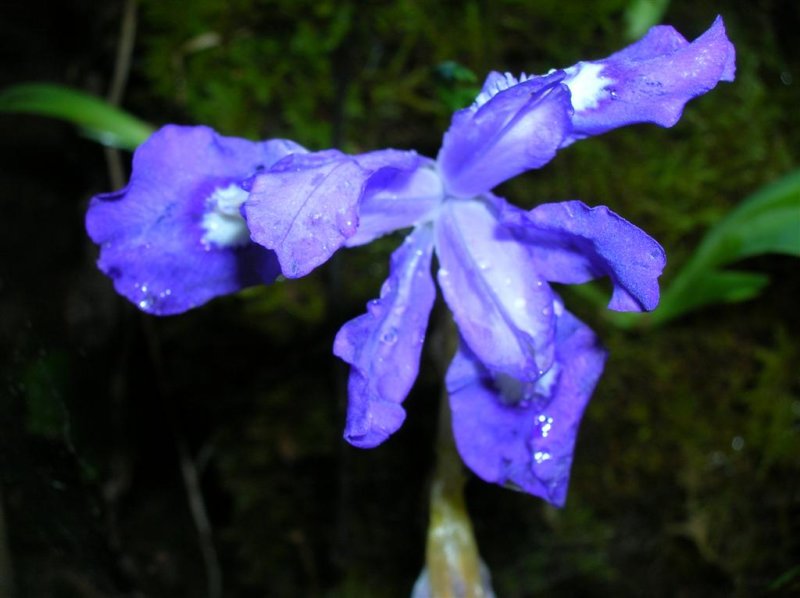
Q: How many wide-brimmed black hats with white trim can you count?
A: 0